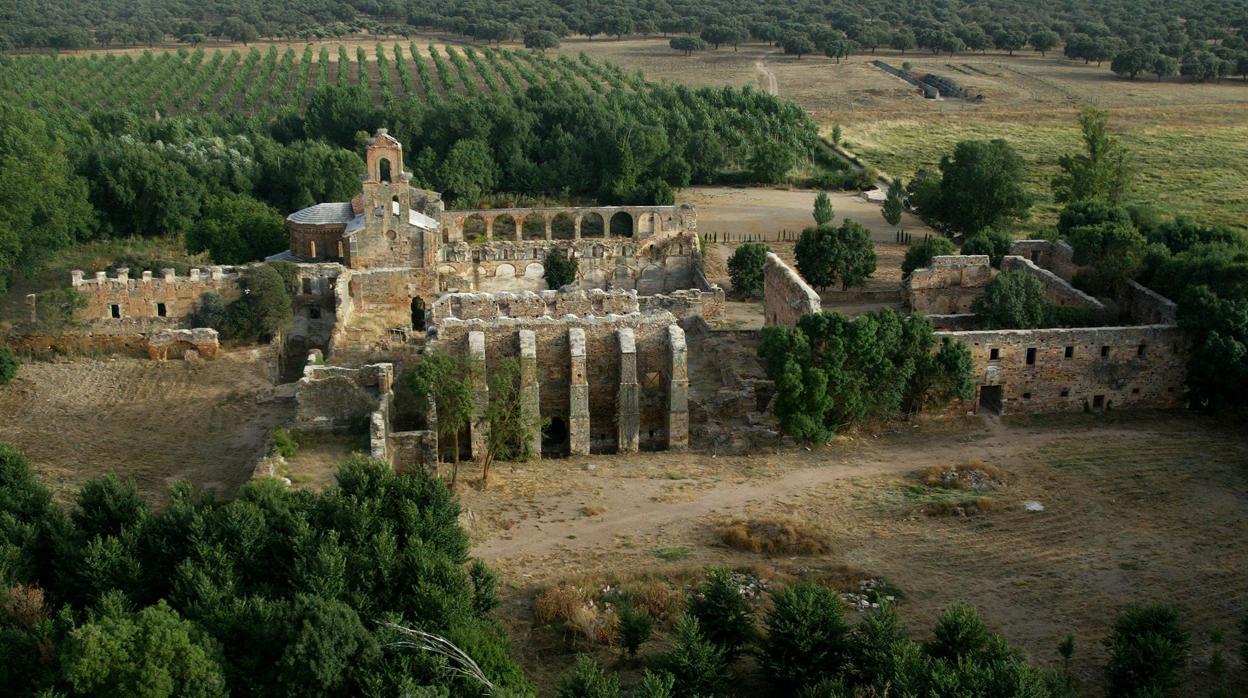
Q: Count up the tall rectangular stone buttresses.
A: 5